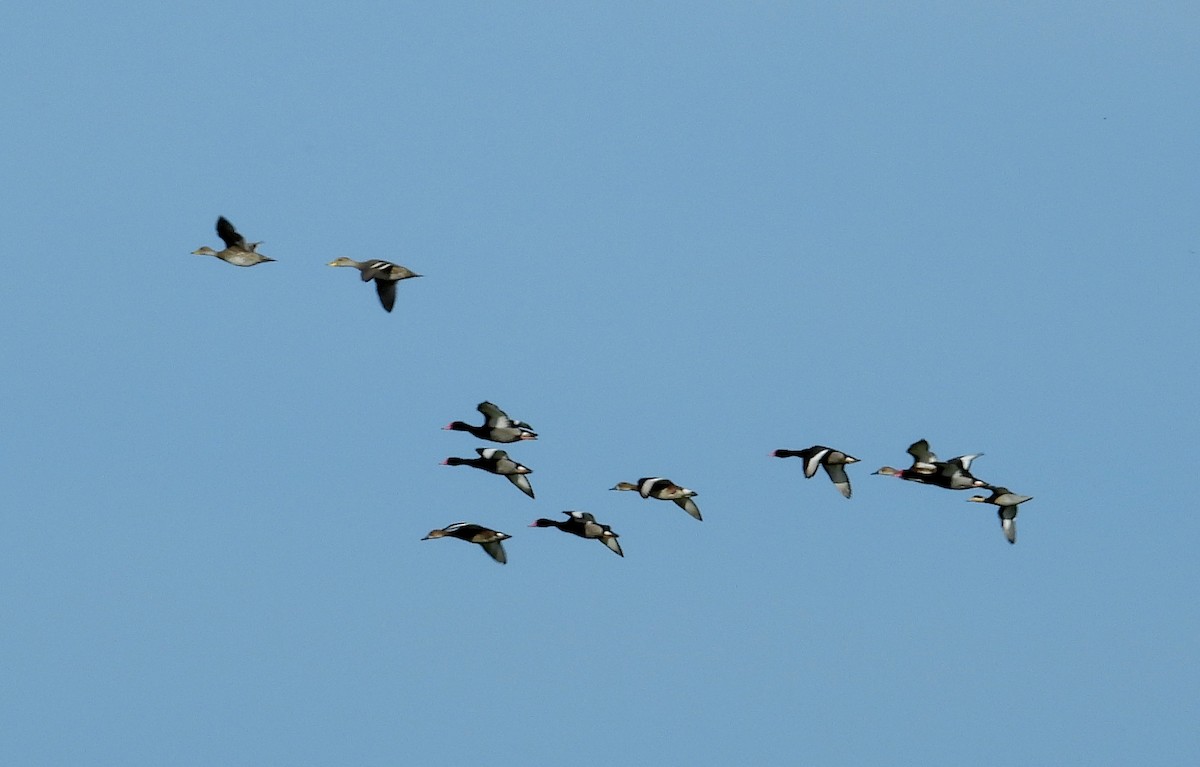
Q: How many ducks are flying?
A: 11